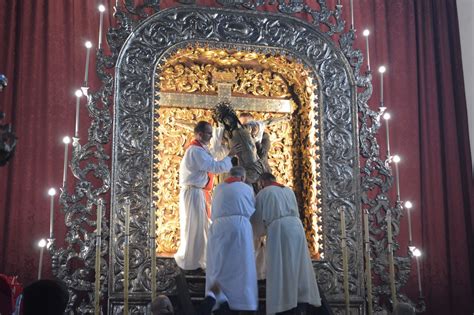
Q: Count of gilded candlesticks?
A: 6